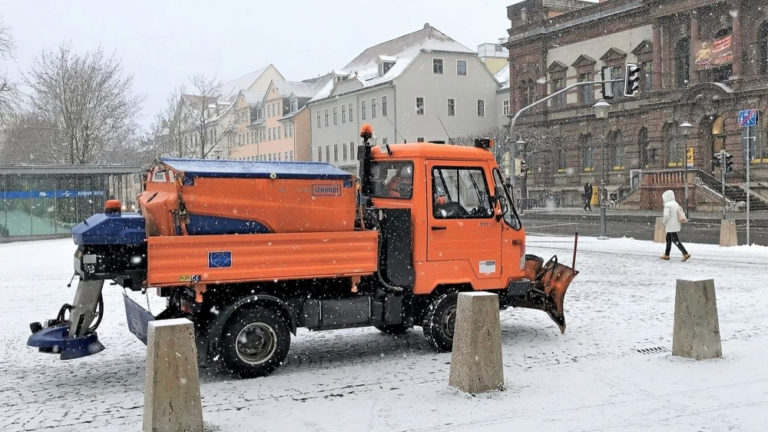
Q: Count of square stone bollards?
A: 5